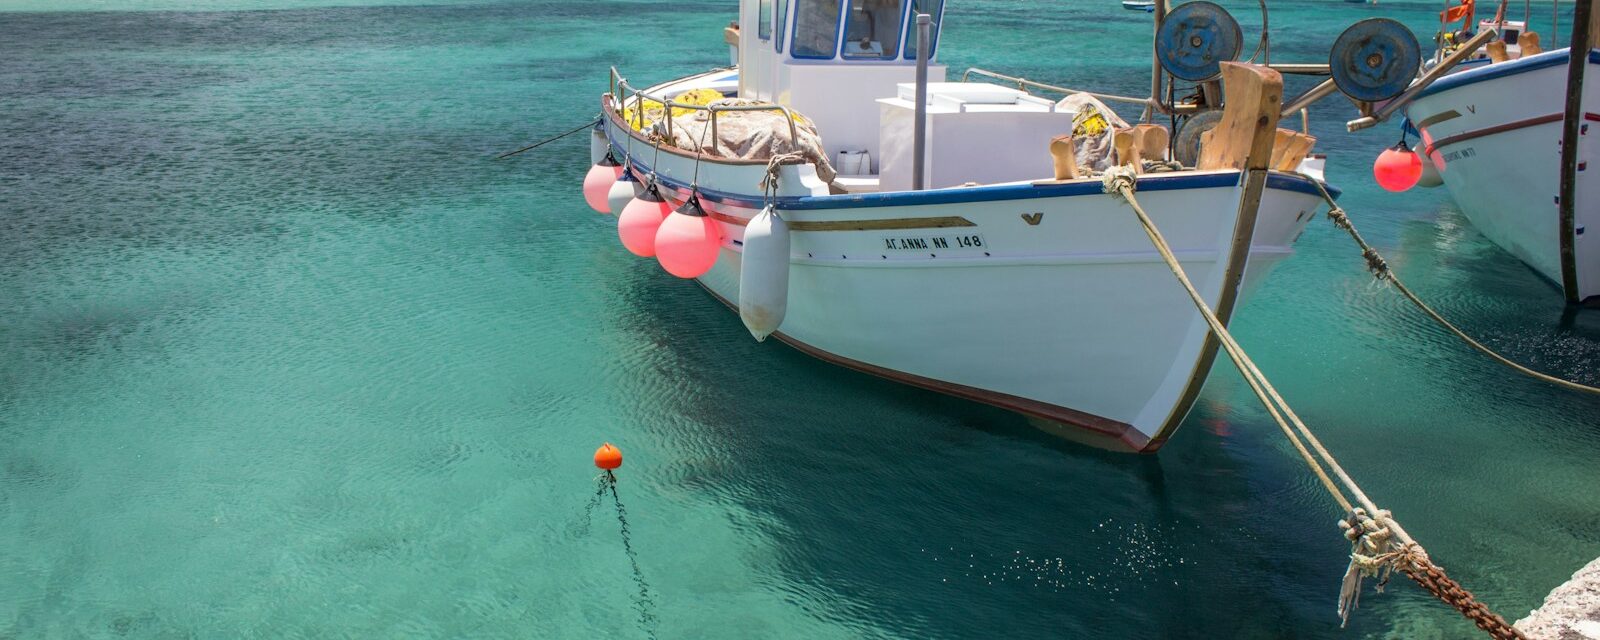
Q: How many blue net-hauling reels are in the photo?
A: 2